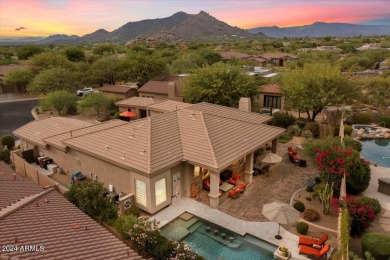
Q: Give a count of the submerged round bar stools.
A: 4